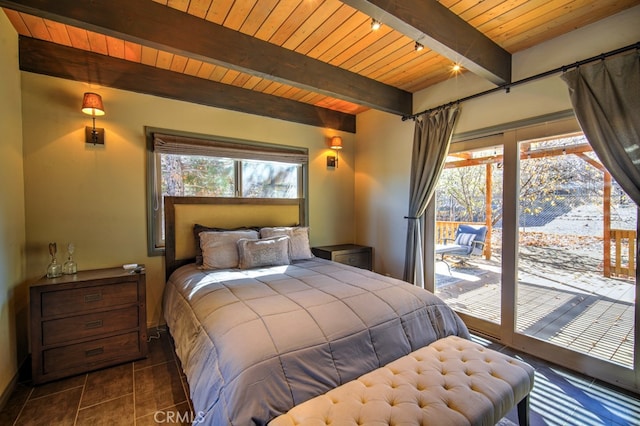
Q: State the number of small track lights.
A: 3